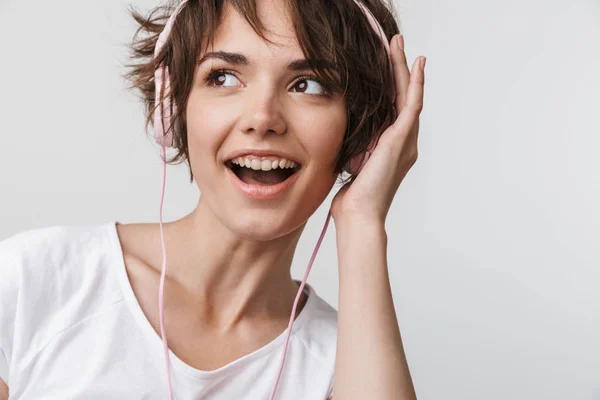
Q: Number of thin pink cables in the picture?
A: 2